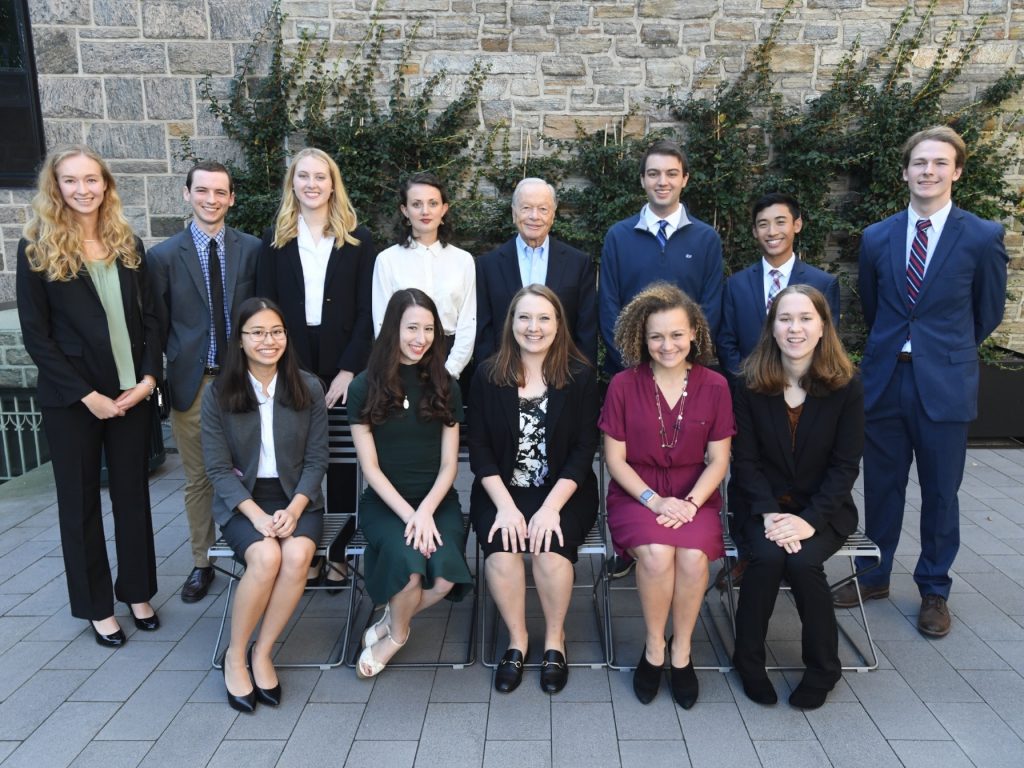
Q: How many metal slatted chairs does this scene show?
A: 5